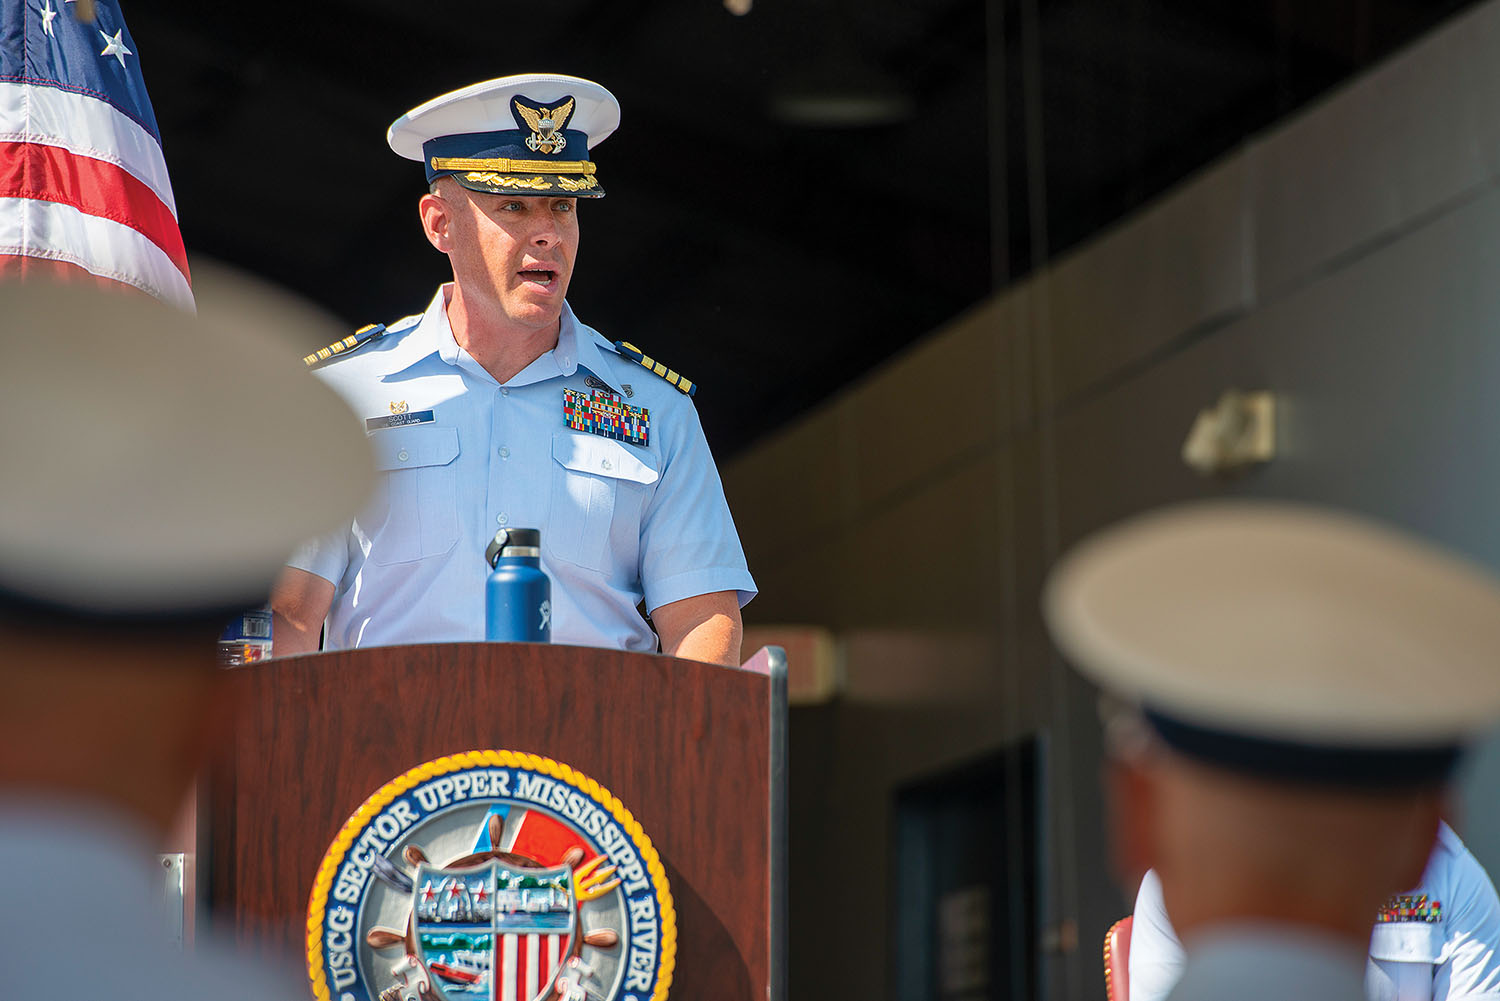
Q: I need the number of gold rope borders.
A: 1